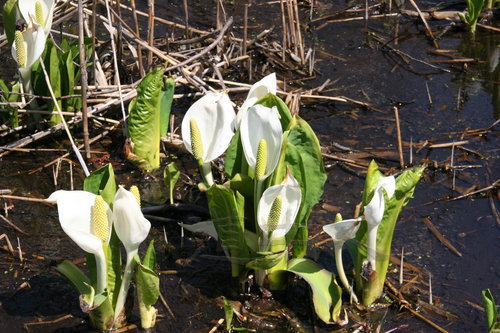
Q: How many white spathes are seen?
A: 10